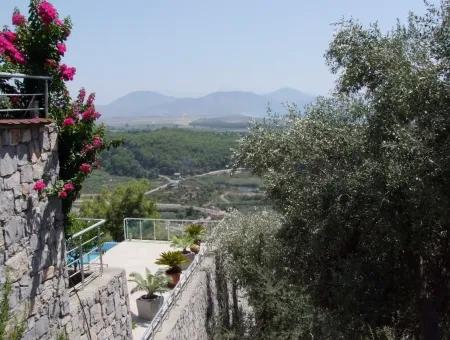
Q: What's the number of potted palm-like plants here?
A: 4